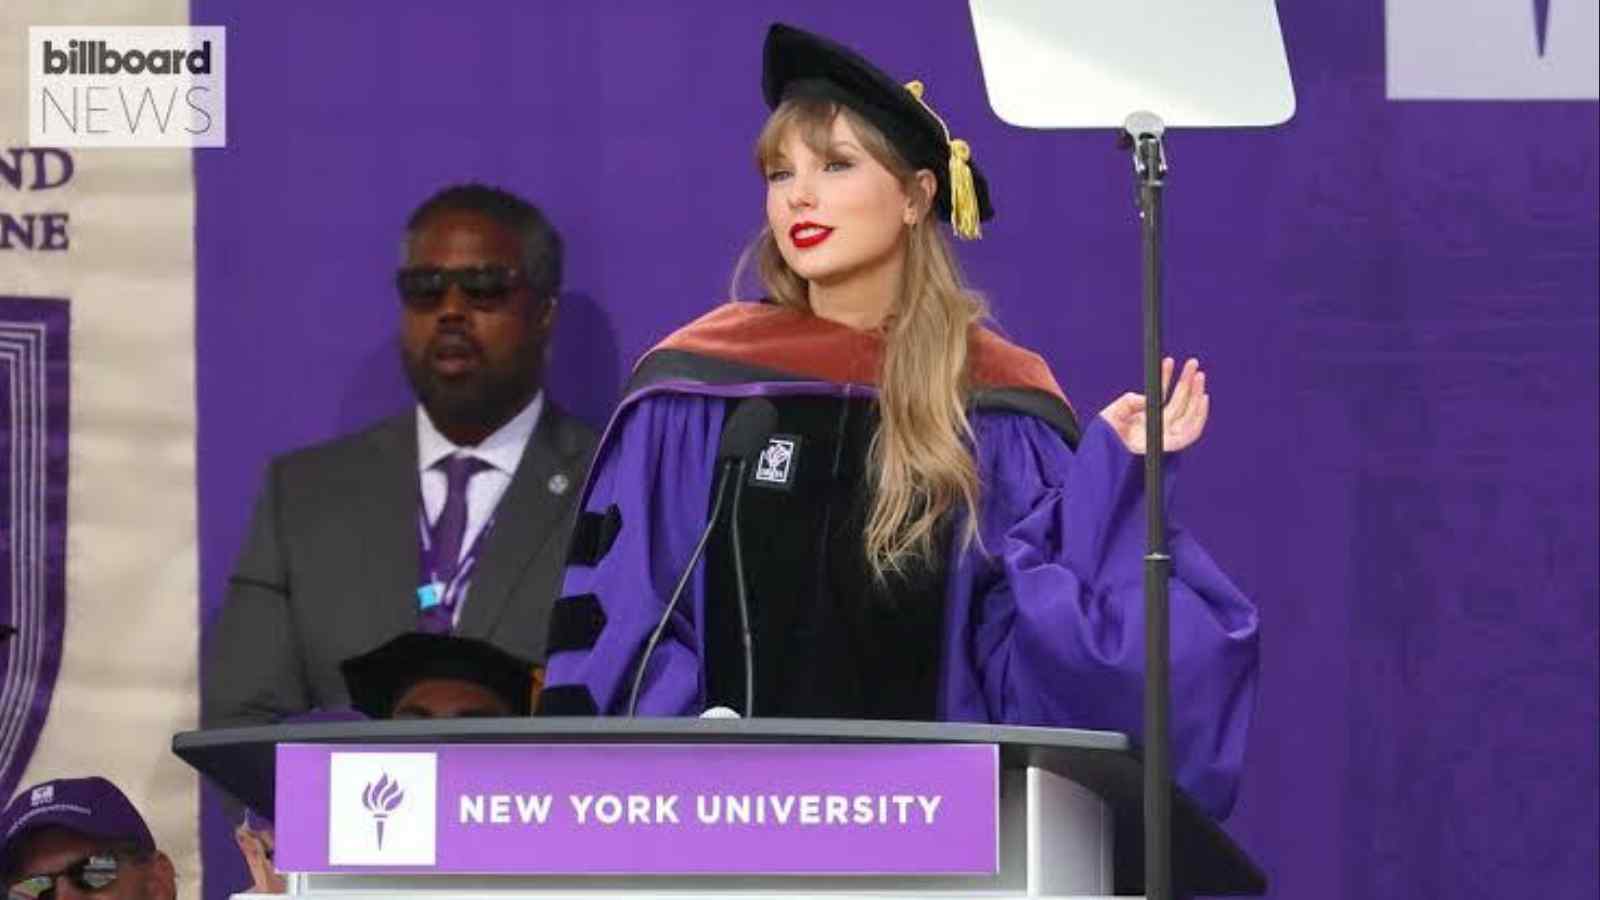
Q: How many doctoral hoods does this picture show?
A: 1